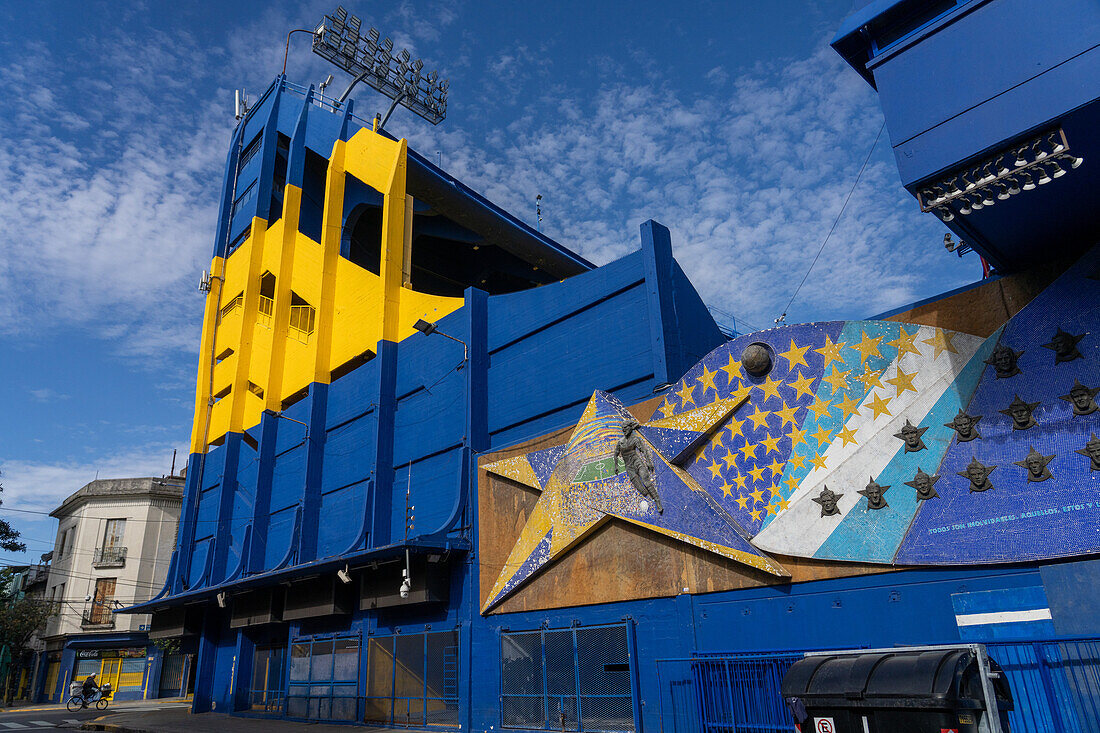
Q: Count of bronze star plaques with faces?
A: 12